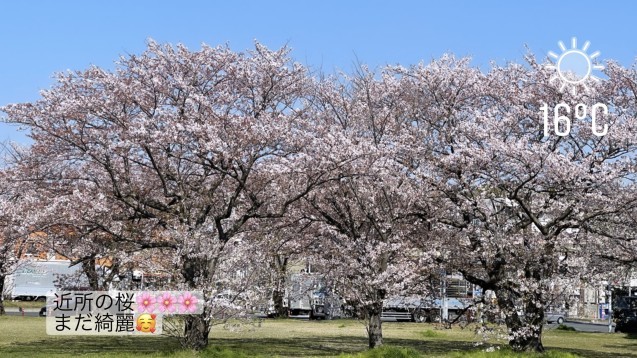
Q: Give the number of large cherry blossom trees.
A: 3